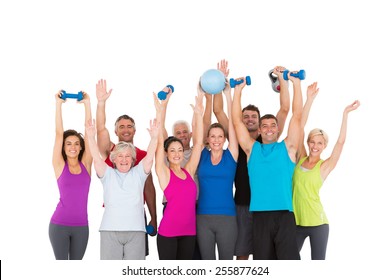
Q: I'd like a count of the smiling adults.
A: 9